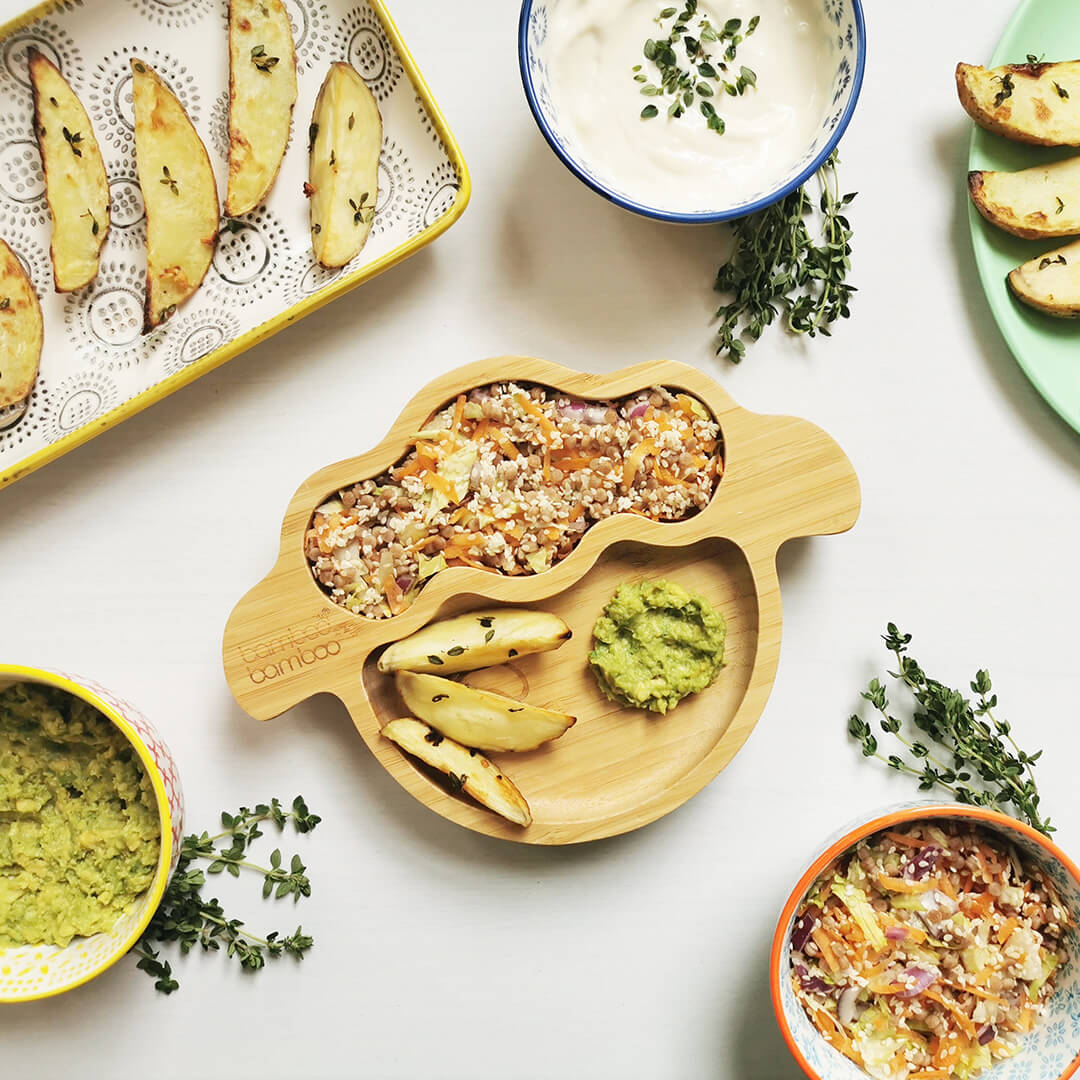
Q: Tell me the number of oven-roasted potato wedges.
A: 11